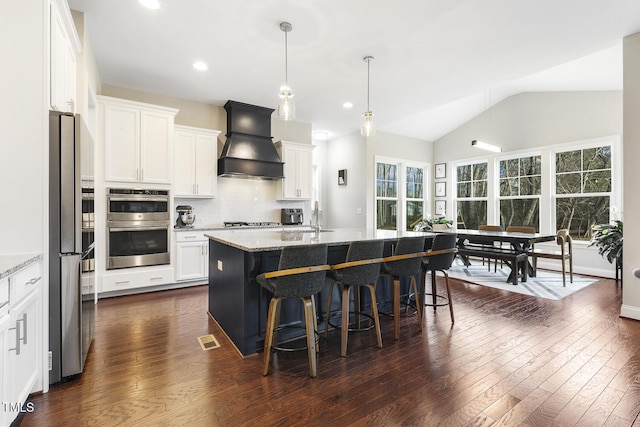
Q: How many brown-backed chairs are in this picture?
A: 3